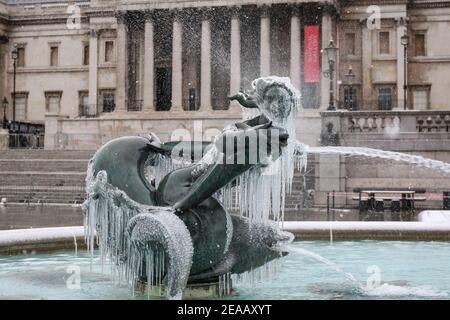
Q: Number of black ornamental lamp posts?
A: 5